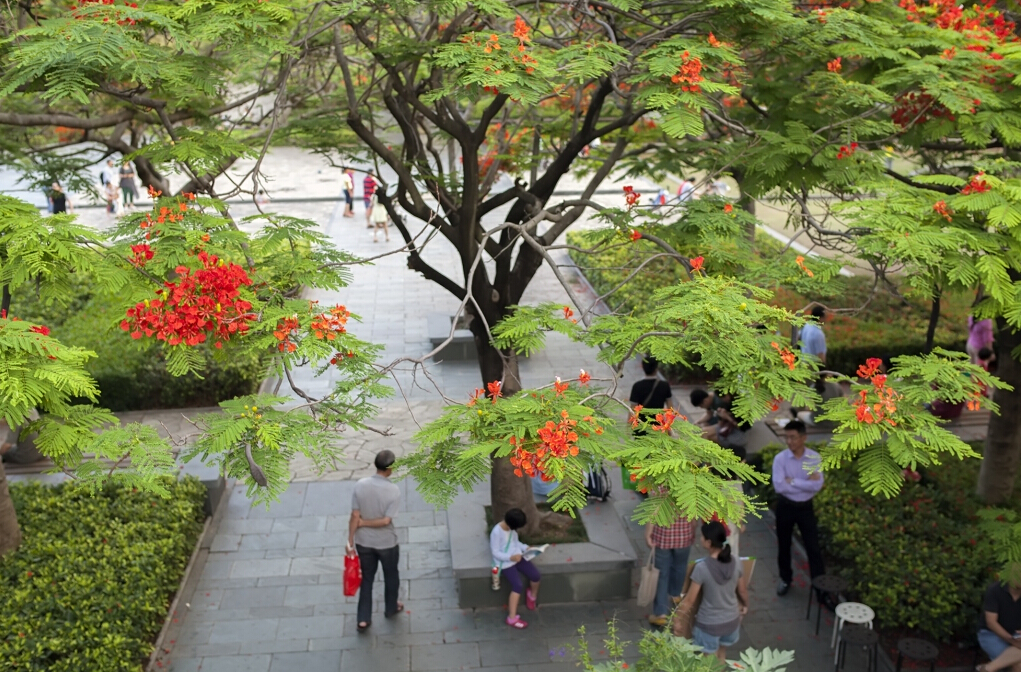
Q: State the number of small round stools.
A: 4